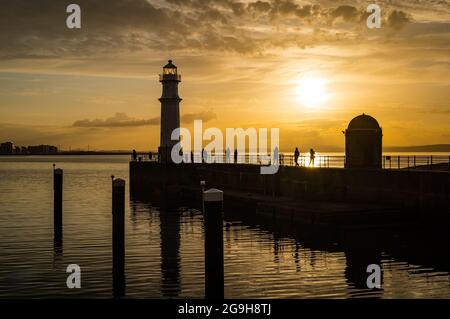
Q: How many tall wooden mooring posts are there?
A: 3